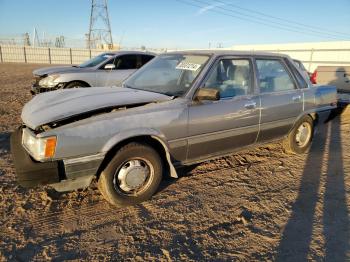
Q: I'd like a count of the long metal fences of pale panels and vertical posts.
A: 1